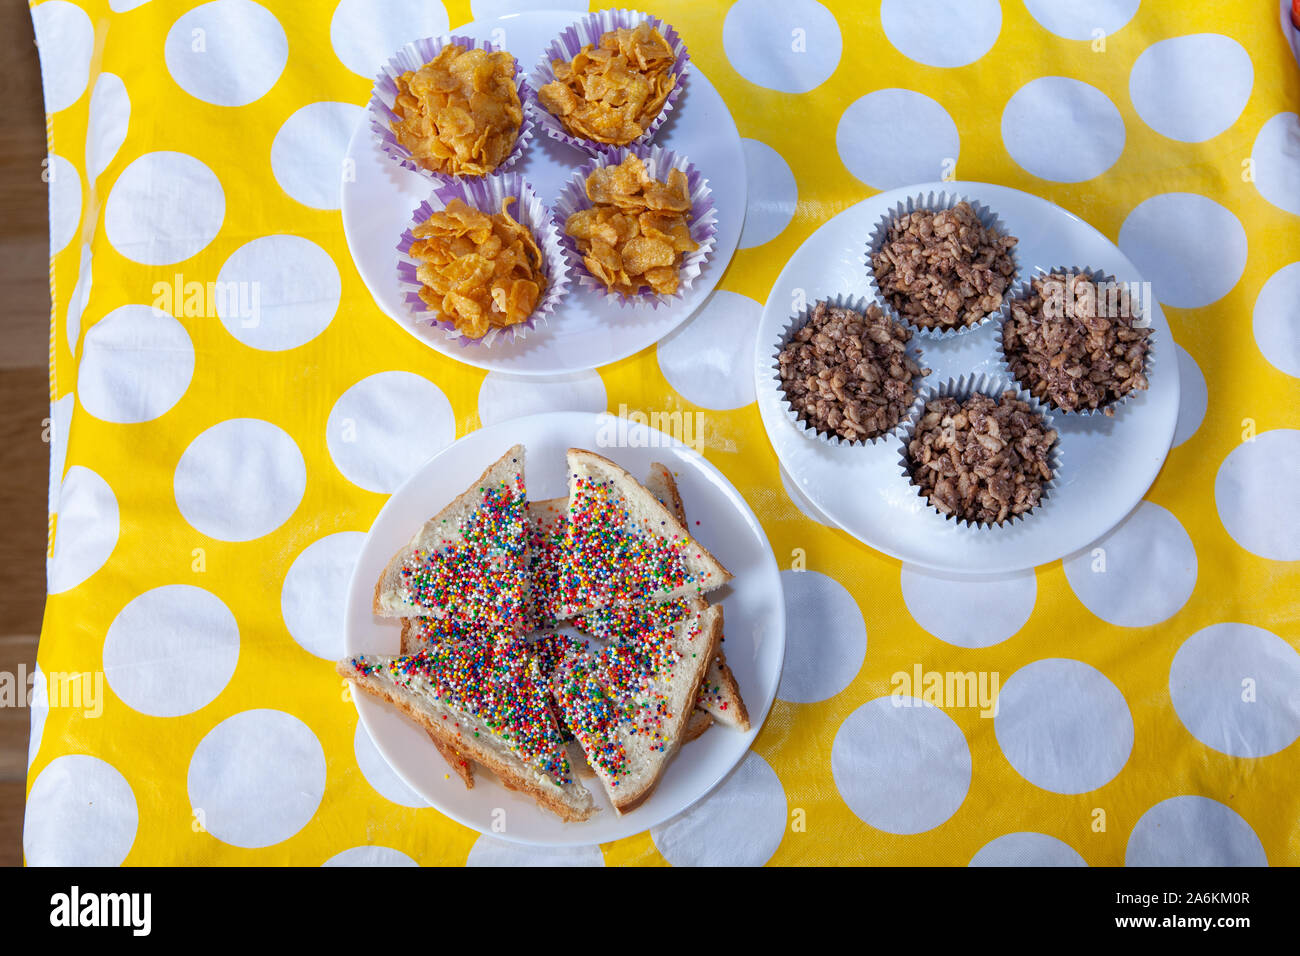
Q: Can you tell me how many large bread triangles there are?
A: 4